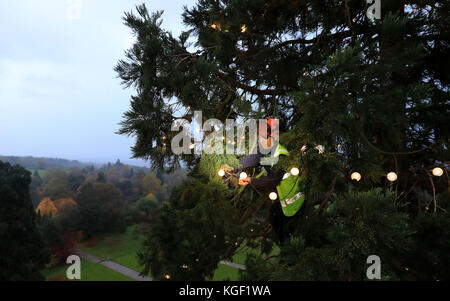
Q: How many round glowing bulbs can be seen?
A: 7